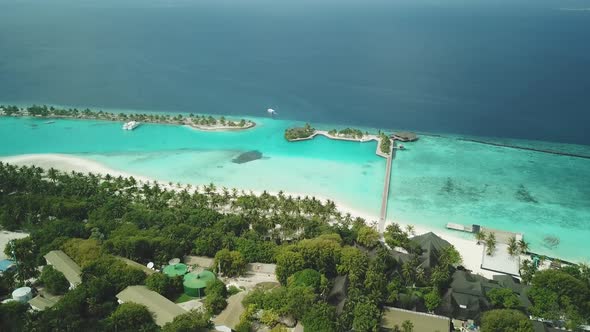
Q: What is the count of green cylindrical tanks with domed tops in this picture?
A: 2